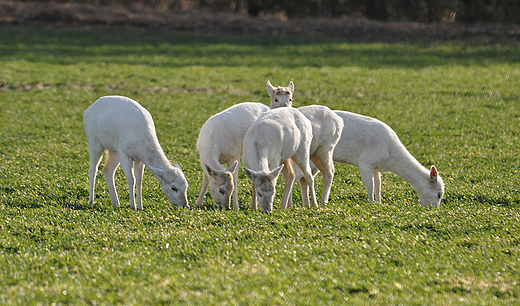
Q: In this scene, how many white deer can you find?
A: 5